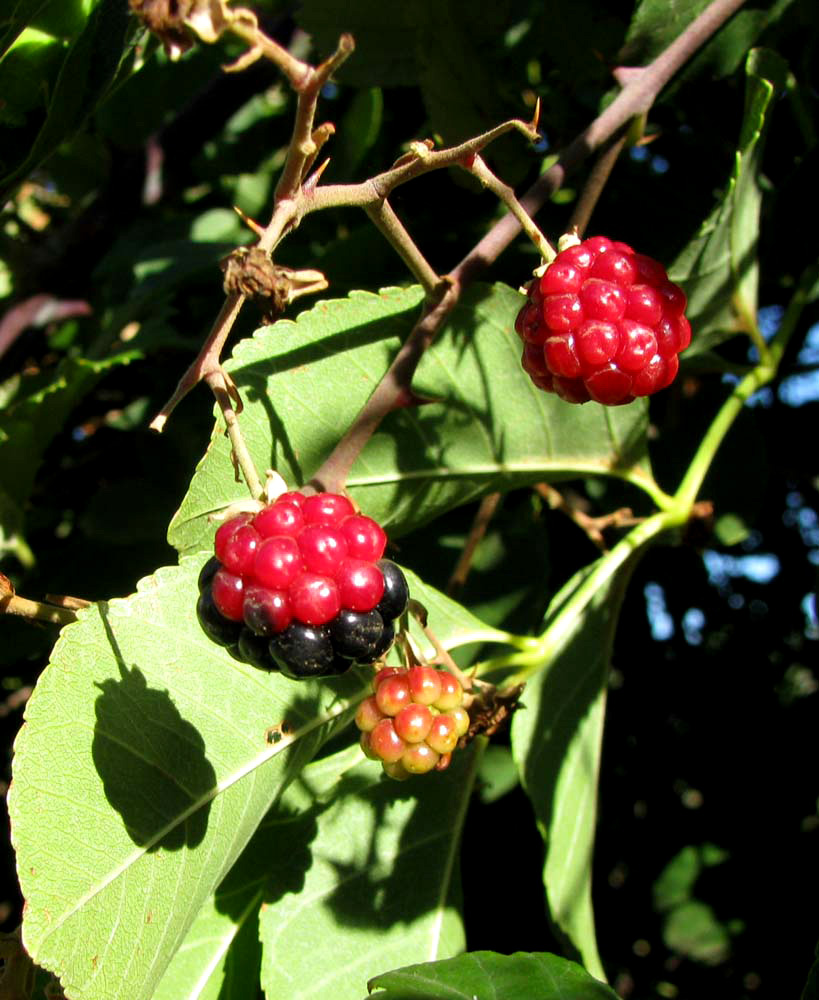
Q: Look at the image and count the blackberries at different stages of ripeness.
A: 3